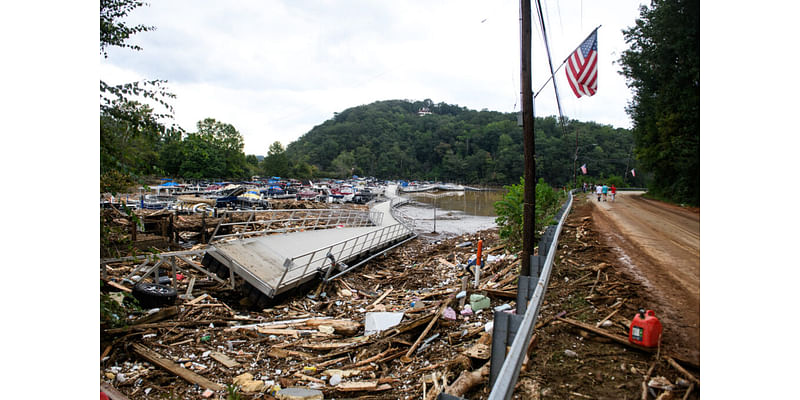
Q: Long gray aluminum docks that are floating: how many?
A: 1